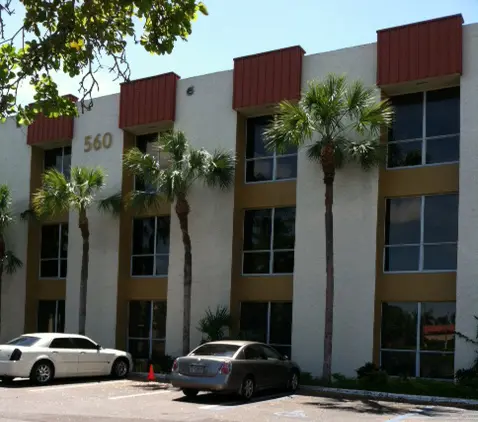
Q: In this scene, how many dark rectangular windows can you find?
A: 12